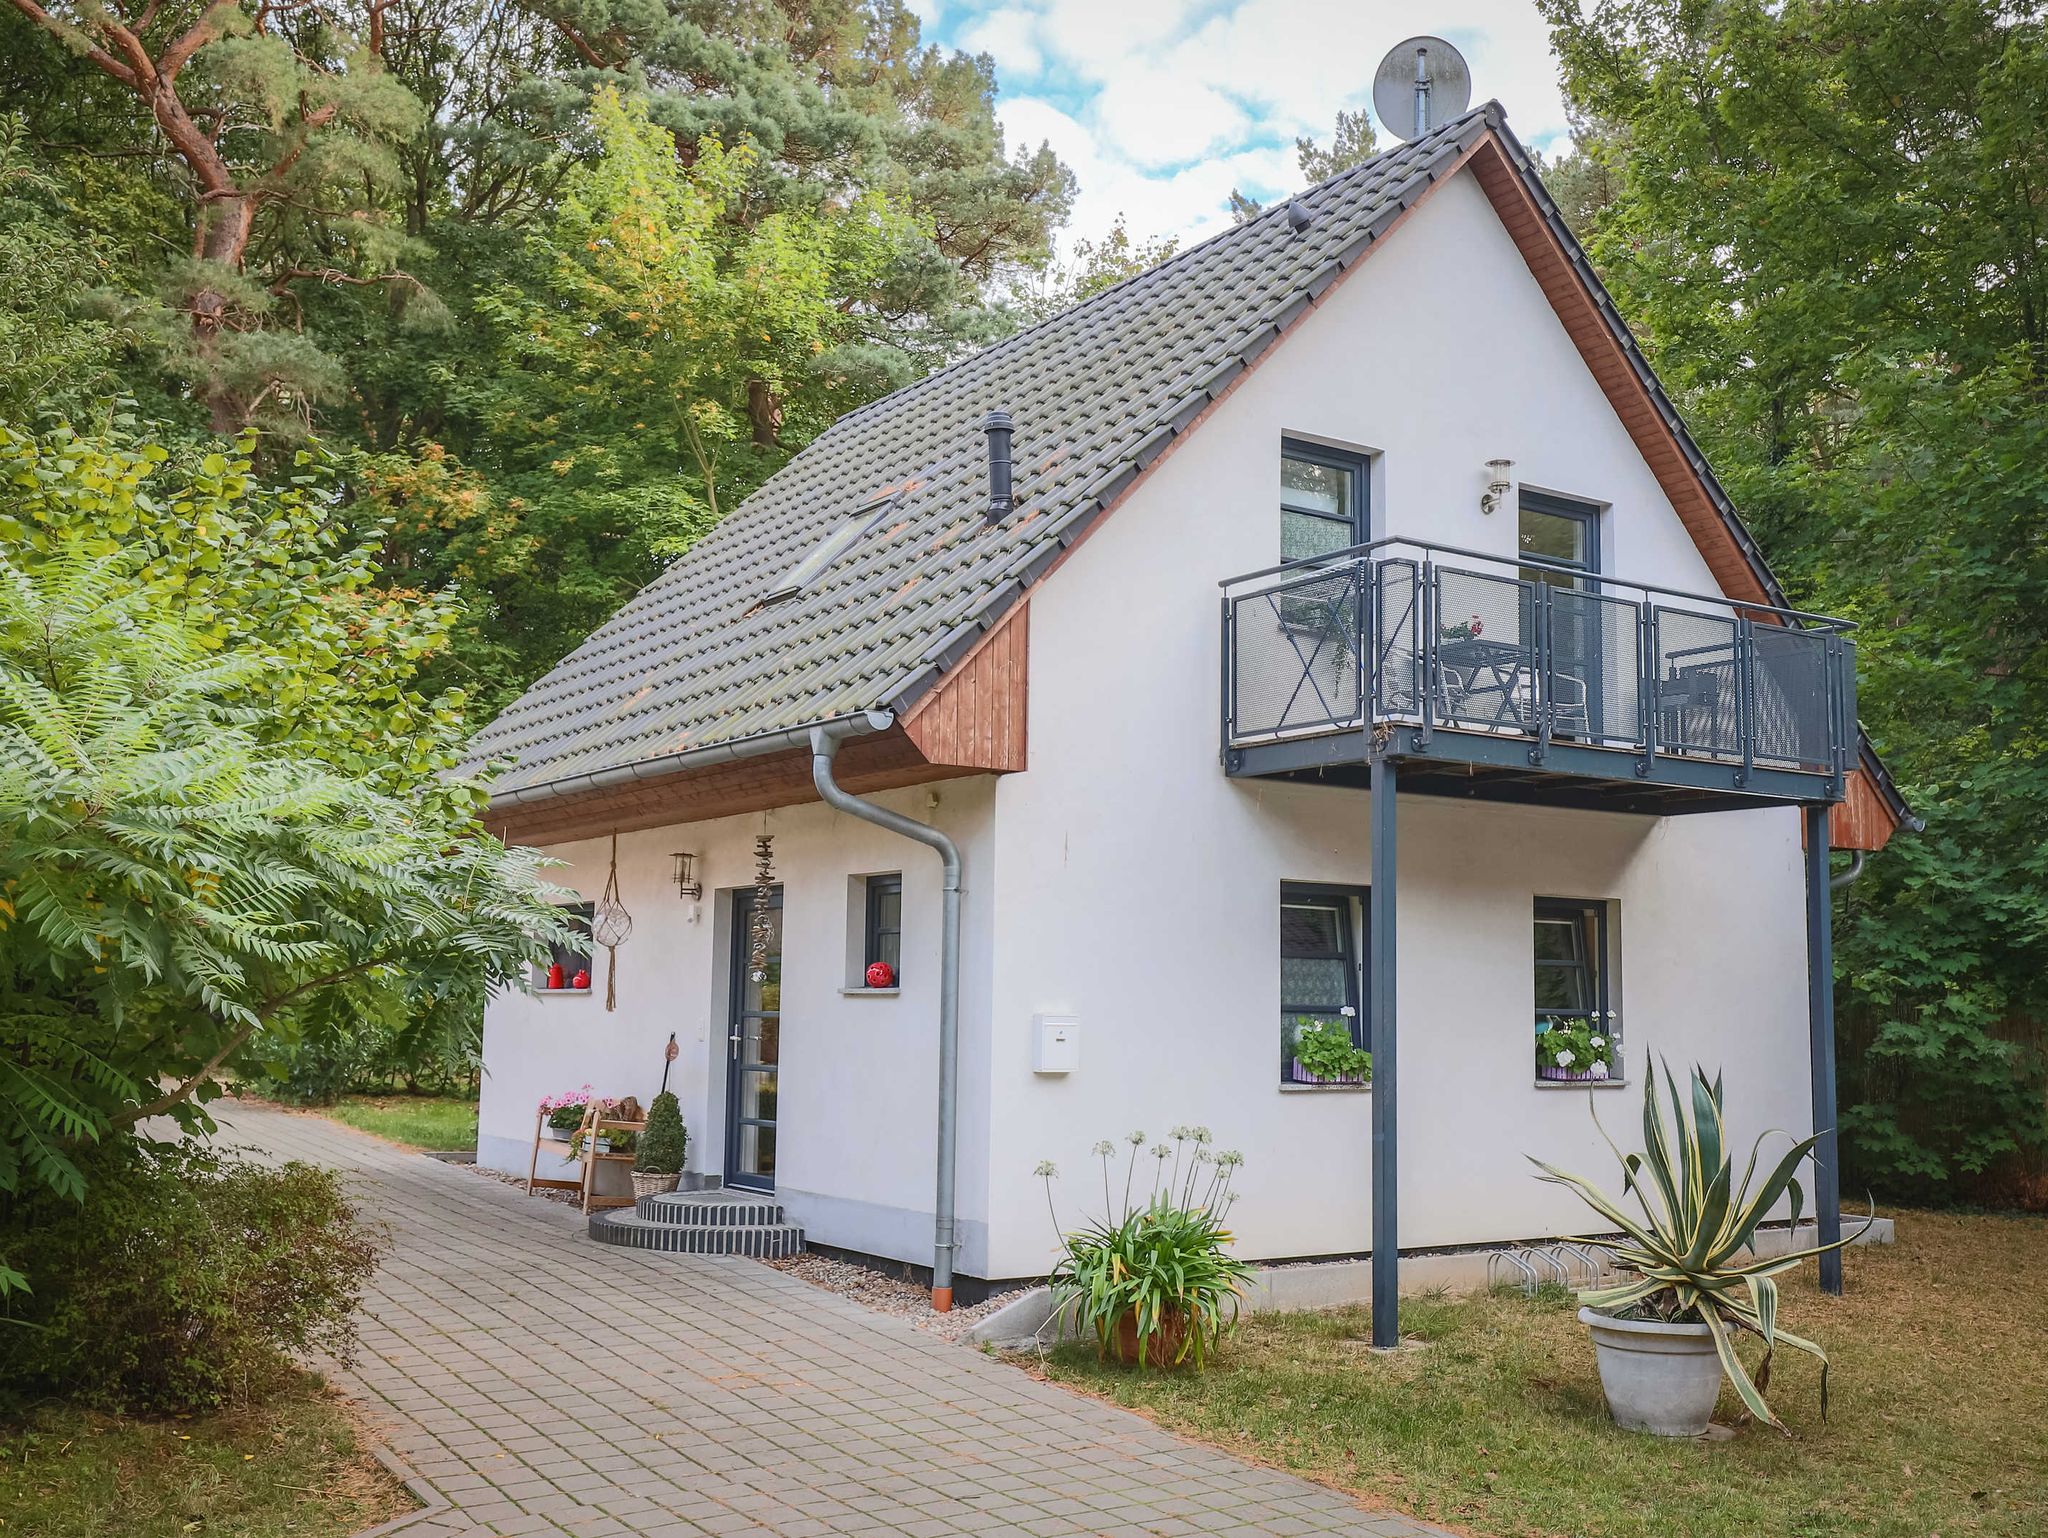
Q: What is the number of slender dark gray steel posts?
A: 2